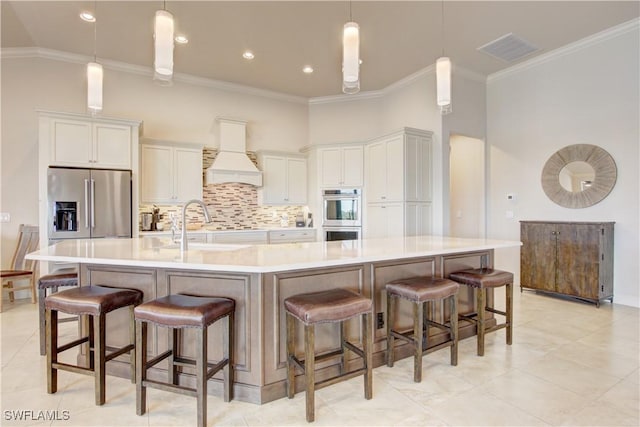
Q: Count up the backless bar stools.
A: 6